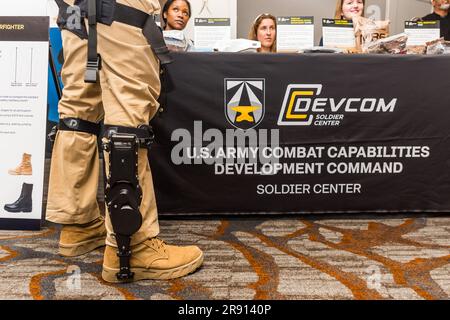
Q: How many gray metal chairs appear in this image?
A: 0